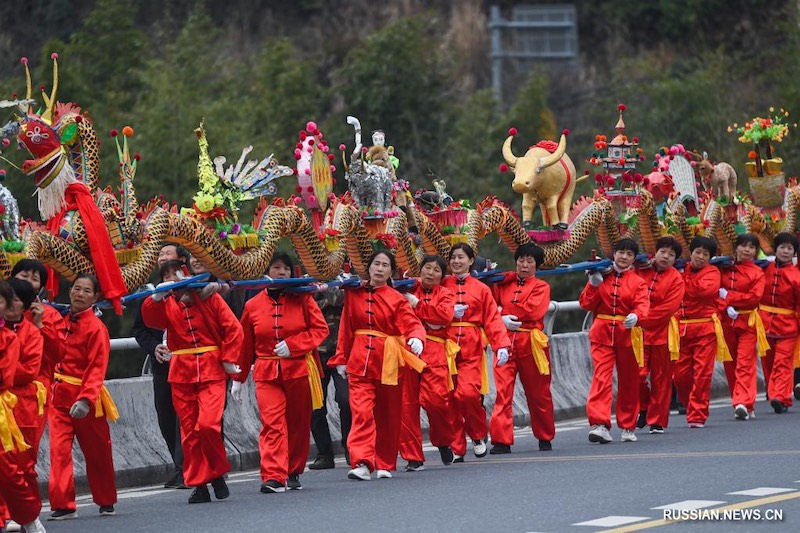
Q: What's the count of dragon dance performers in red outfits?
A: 15